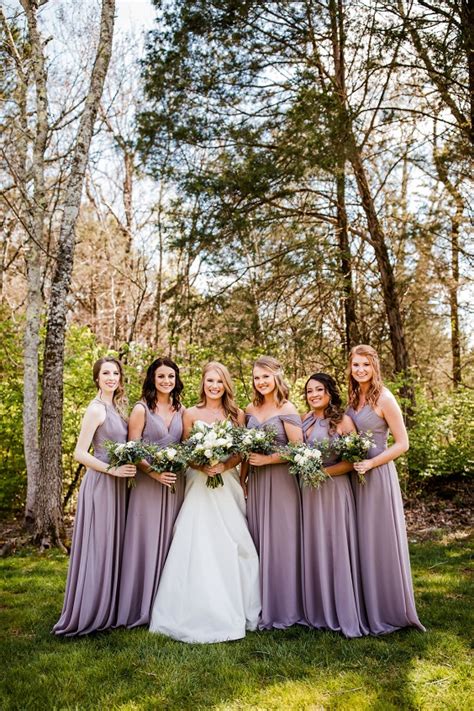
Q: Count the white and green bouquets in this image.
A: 6